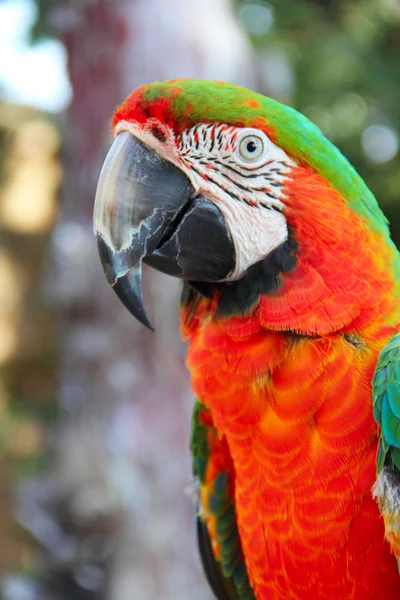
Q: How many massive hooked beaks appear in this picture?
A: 1